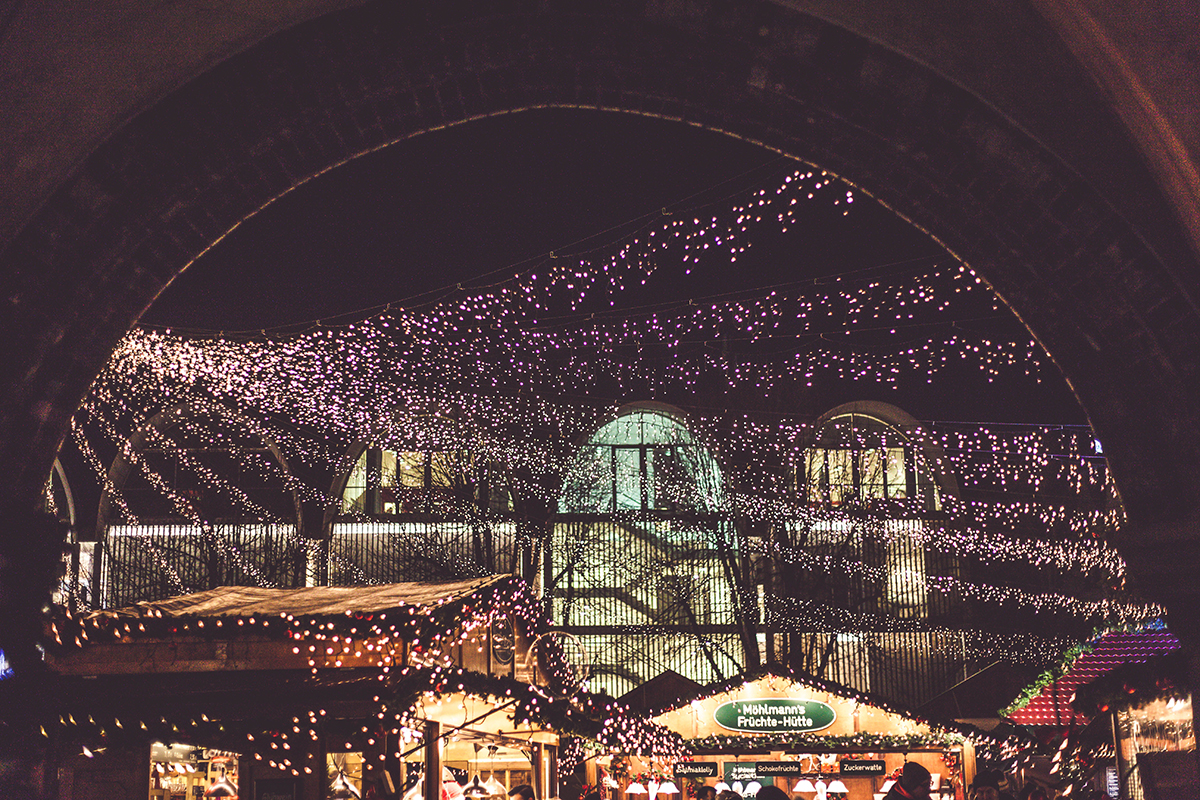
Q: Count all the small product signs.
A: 3